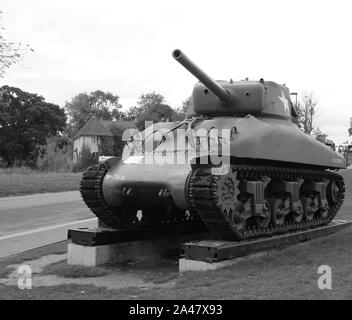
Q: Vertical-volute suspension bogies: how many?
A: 3